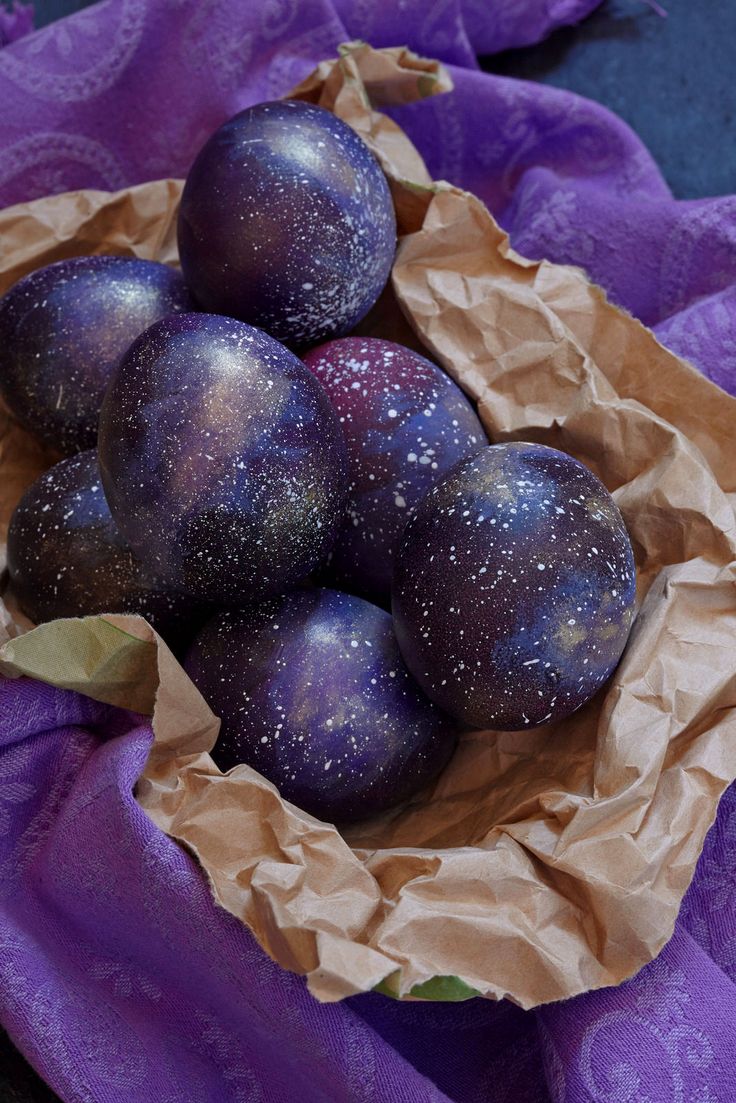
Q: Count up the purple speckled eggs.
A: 7